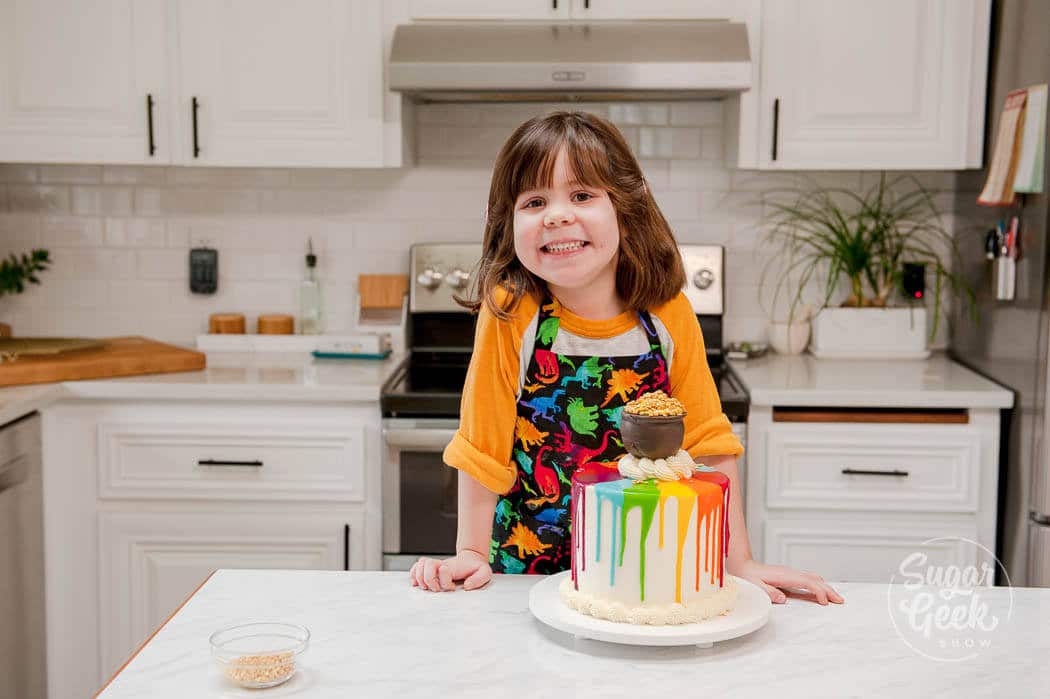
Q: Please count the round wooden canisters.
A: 2